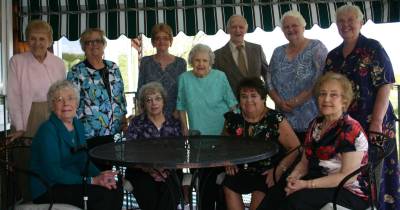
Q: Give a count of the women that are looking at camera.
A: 10